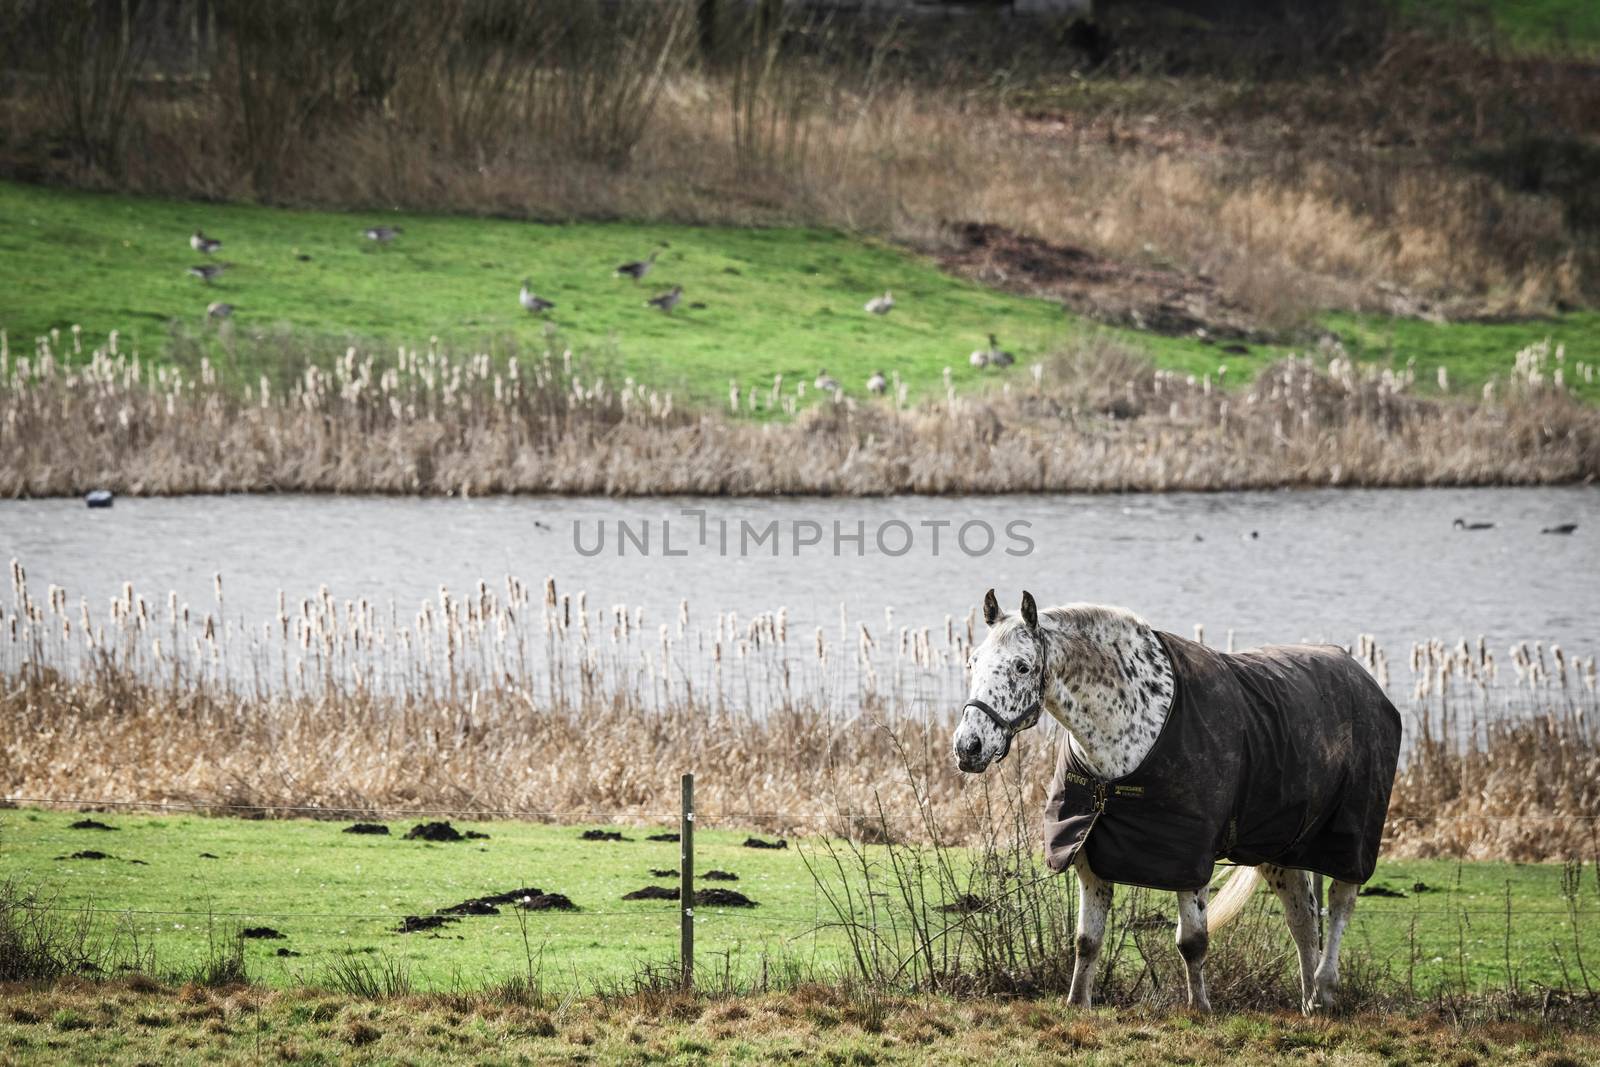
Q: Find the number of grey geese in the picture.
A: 12